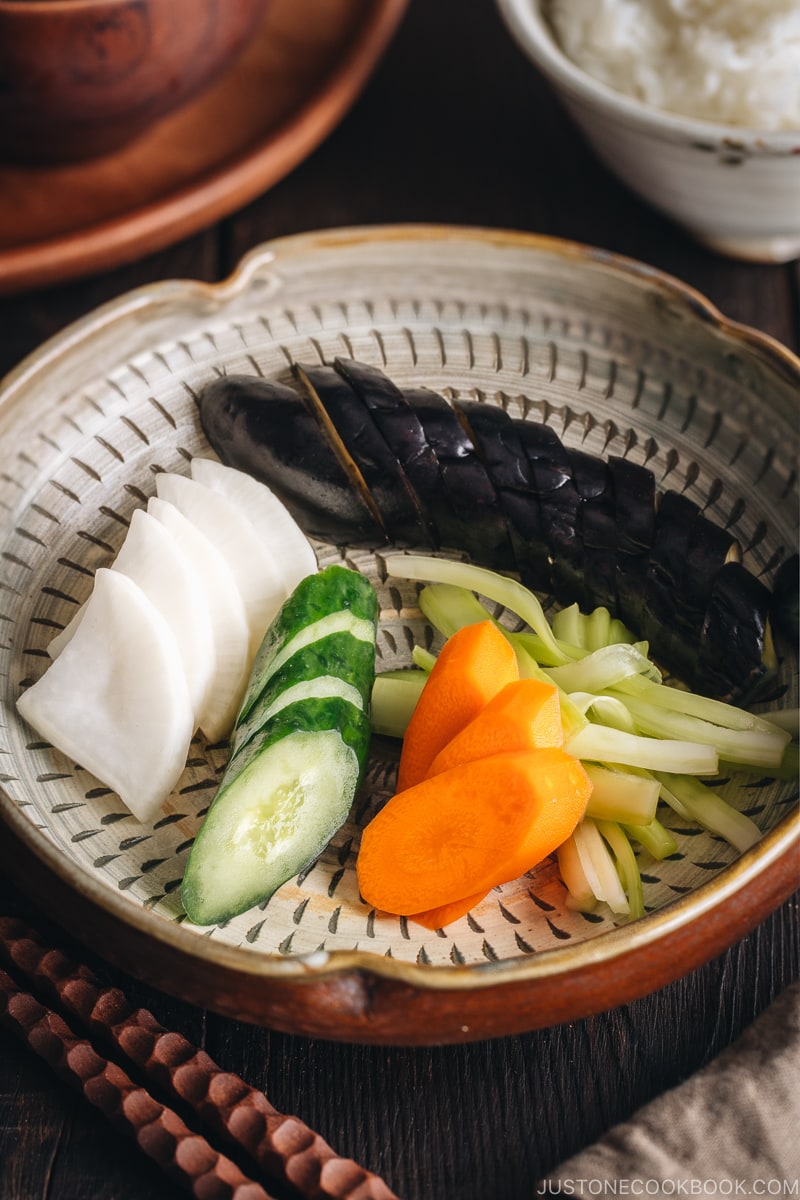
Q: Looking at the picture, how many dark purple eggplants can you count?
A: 1